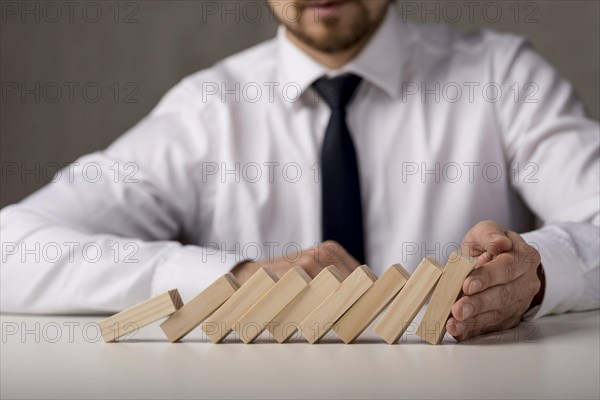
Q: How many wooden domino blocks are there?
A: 9